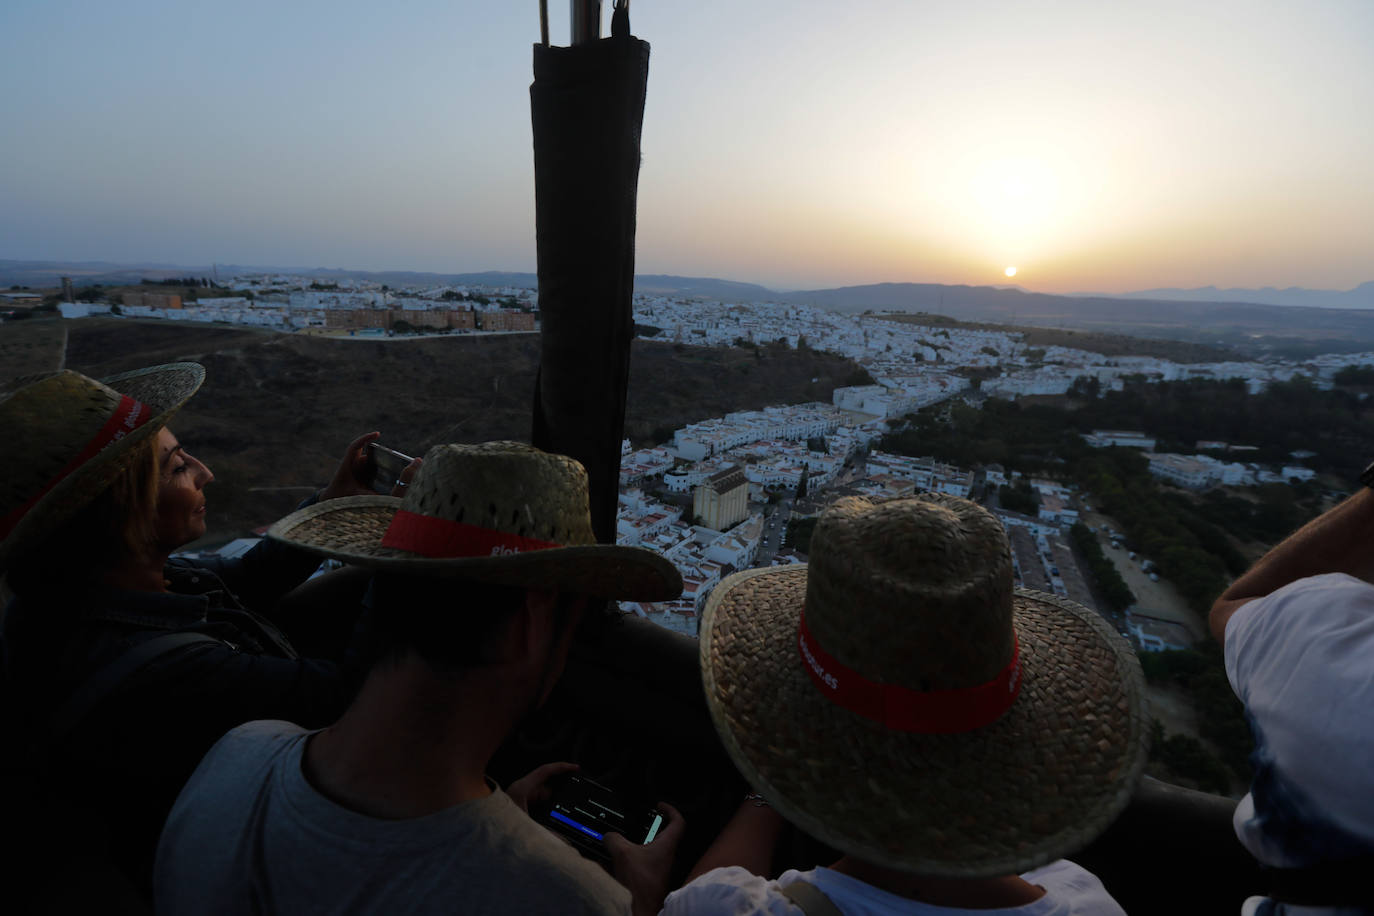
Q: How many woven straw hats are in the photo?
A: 3